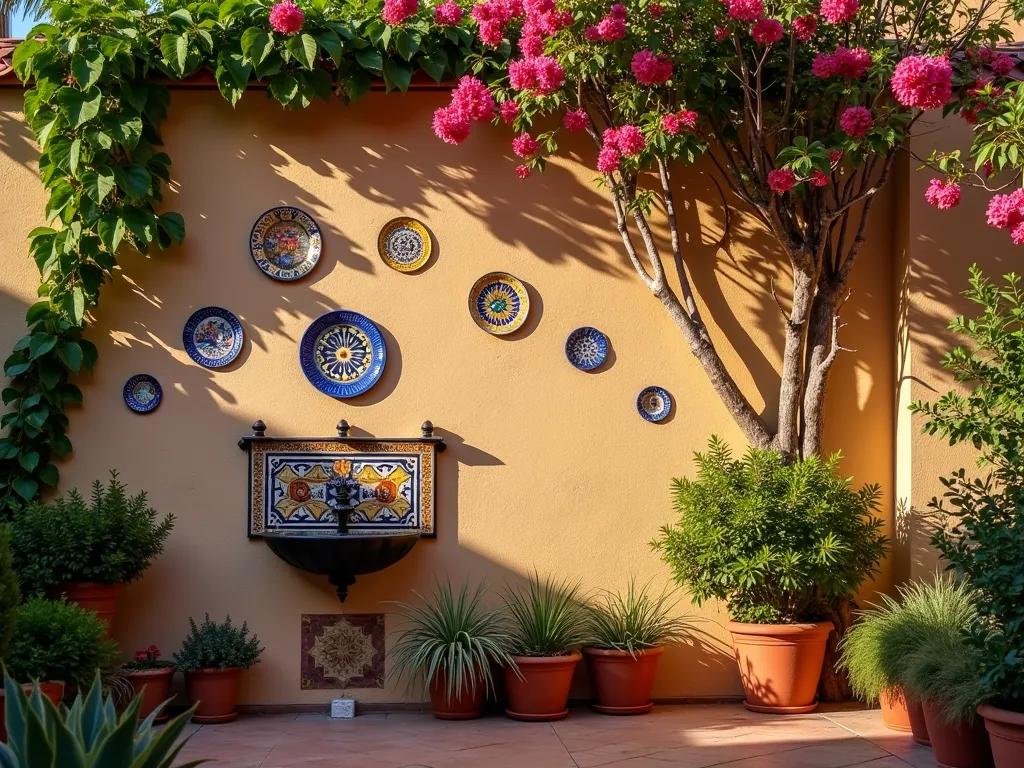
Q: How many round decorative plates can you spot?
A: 8